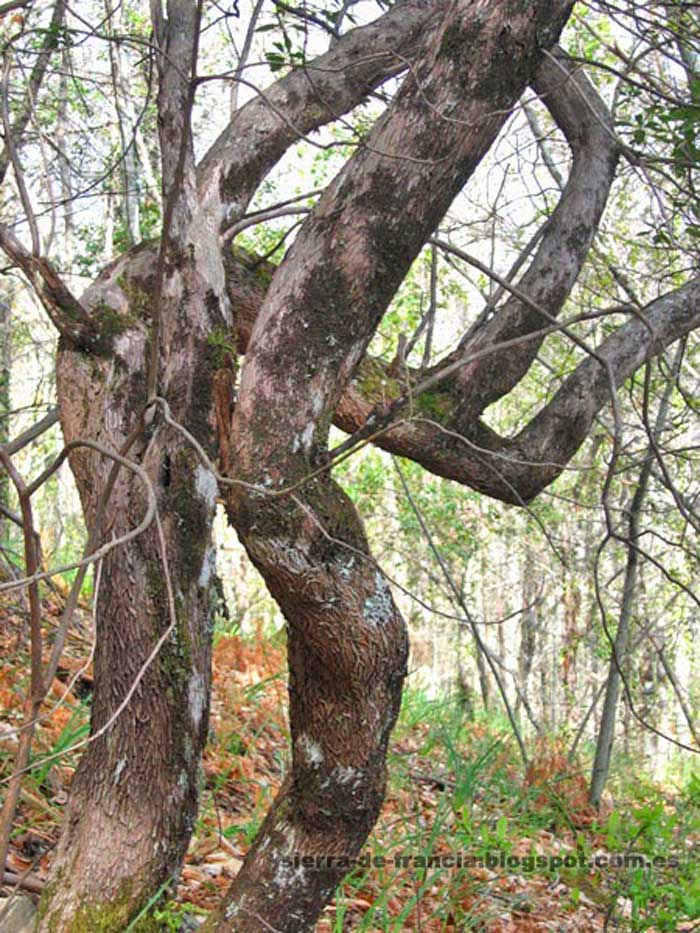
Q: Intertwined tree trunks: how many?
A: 2